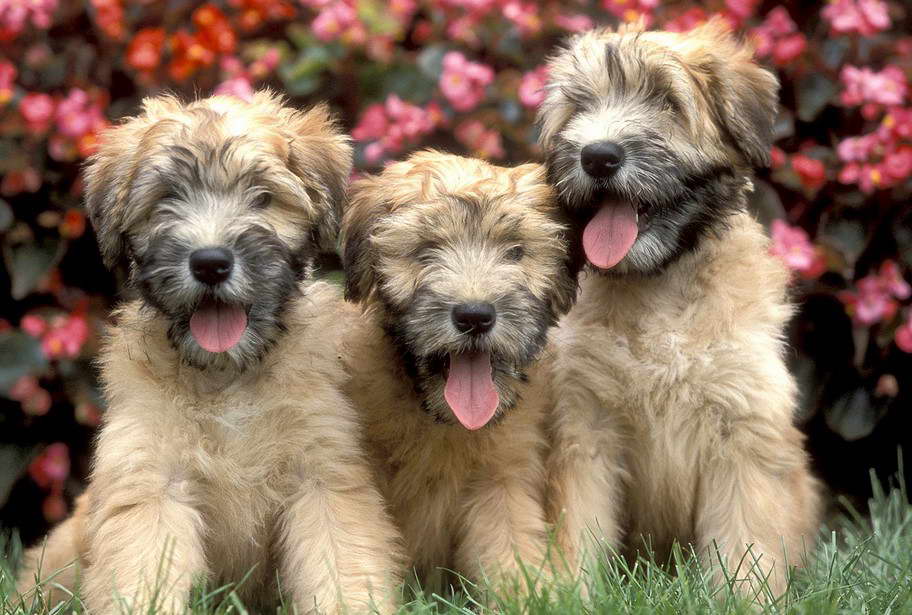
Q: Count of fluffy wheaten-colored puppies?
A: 3